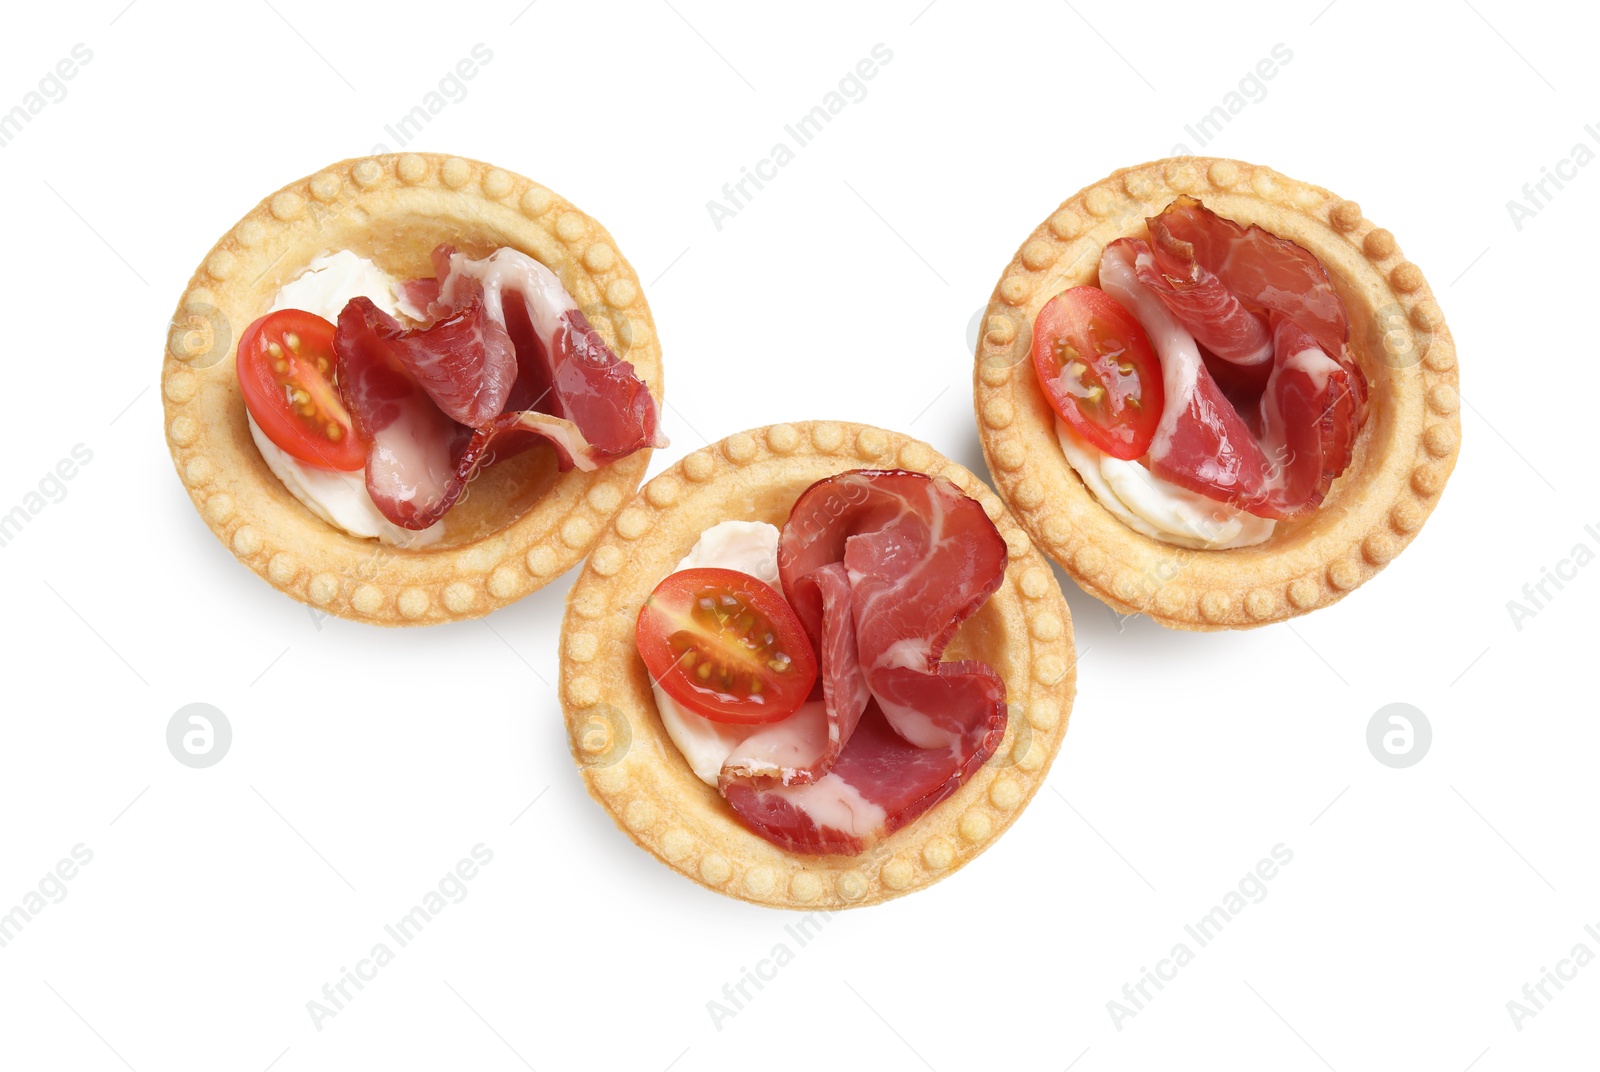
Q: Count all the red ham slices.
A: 3